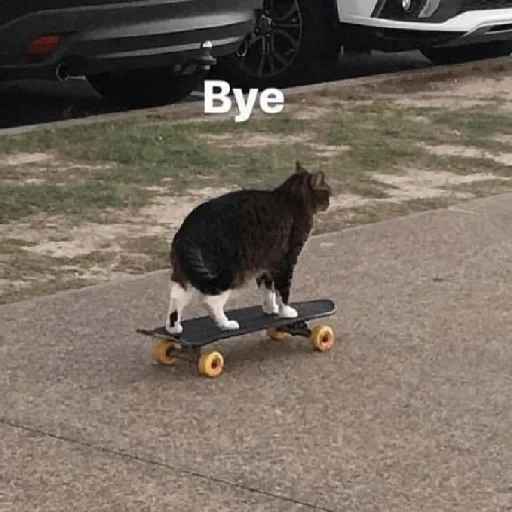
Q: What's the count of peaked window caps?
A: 0